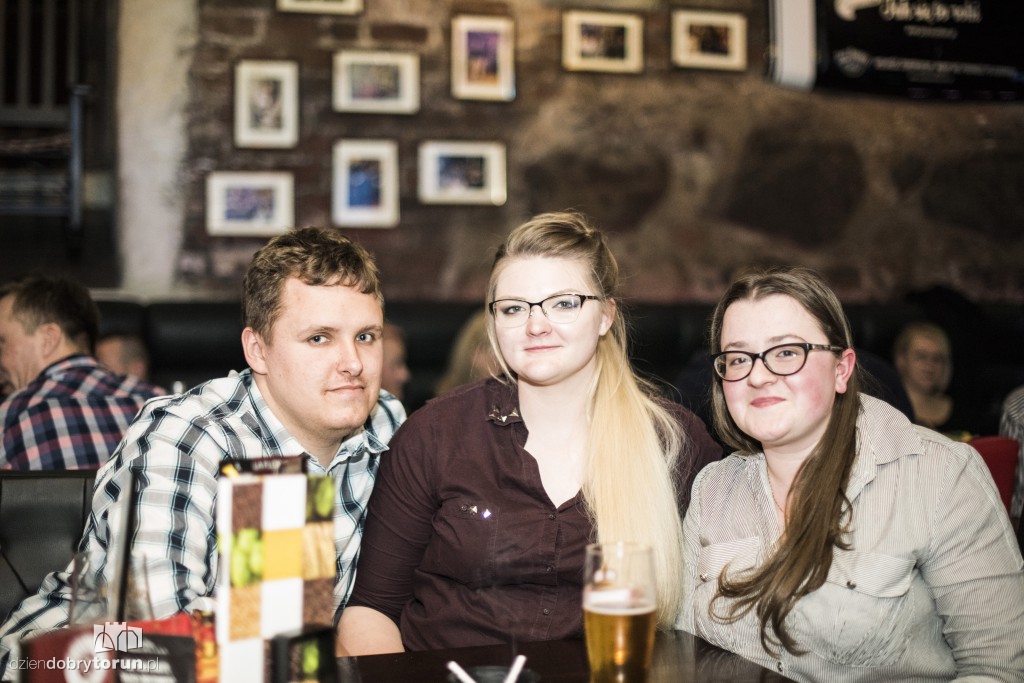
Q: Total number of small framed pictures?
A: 9